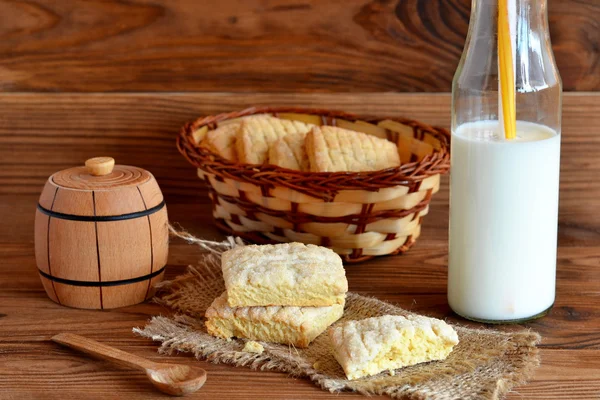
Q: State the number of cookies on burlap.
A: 3